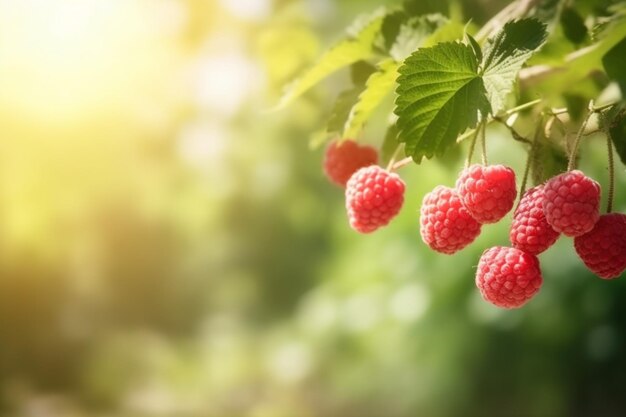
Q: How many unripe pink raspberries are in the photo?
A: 0